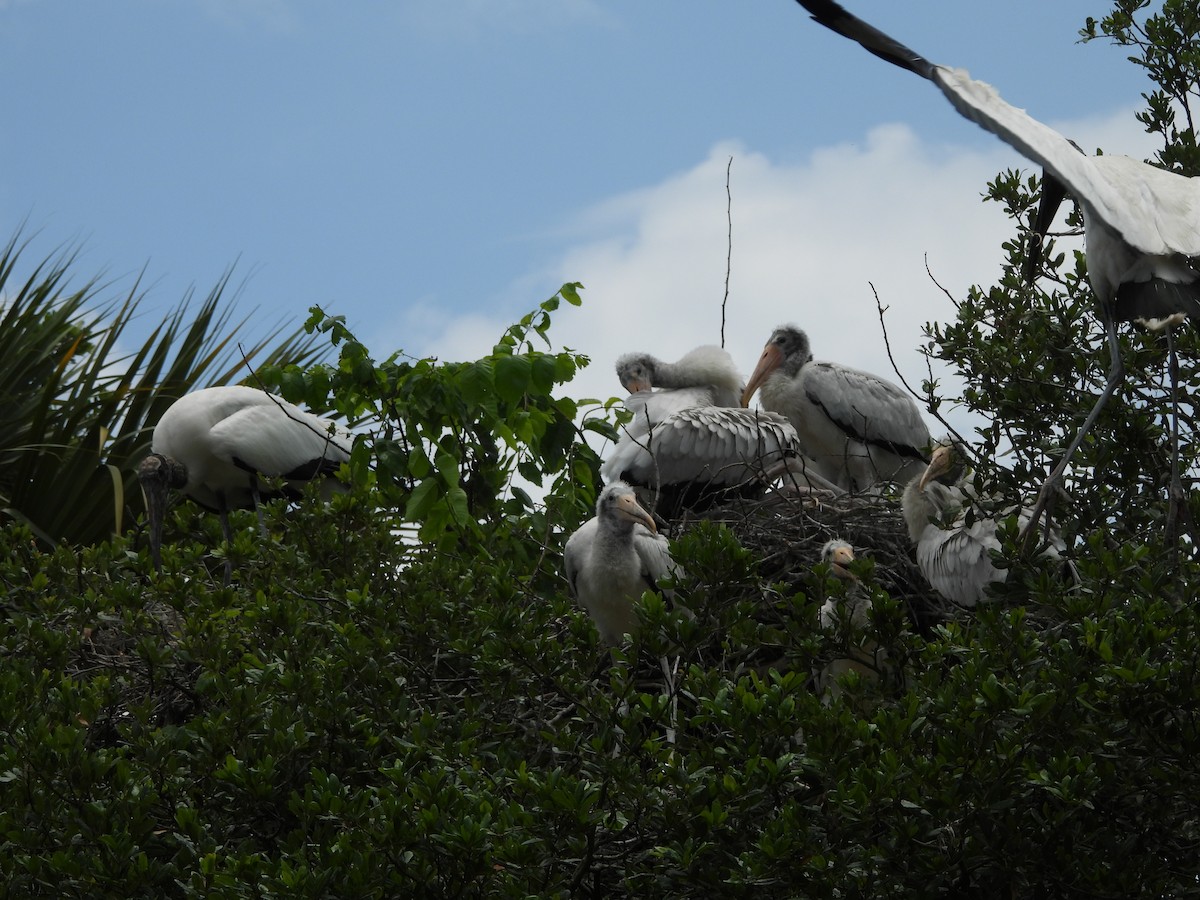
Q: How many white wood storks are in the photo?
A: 7